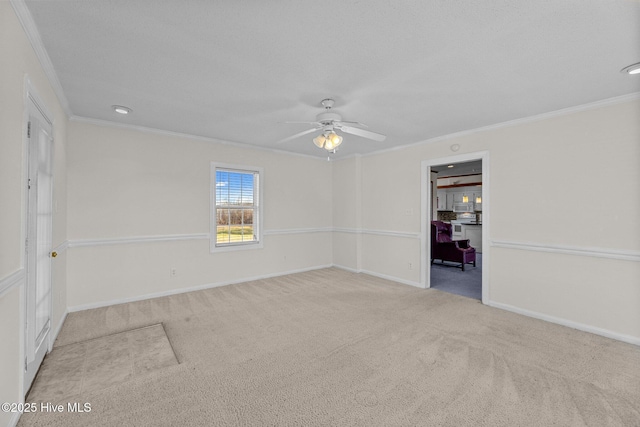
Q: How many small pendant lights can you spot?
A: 2